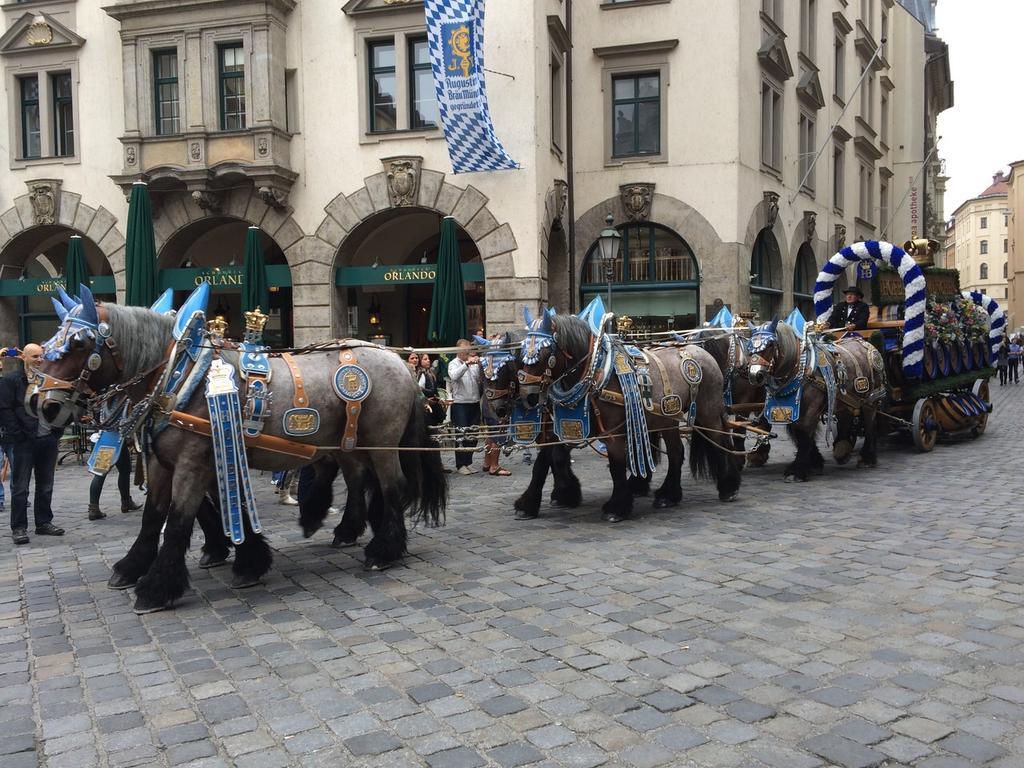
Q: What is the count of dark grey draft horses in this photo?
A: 6